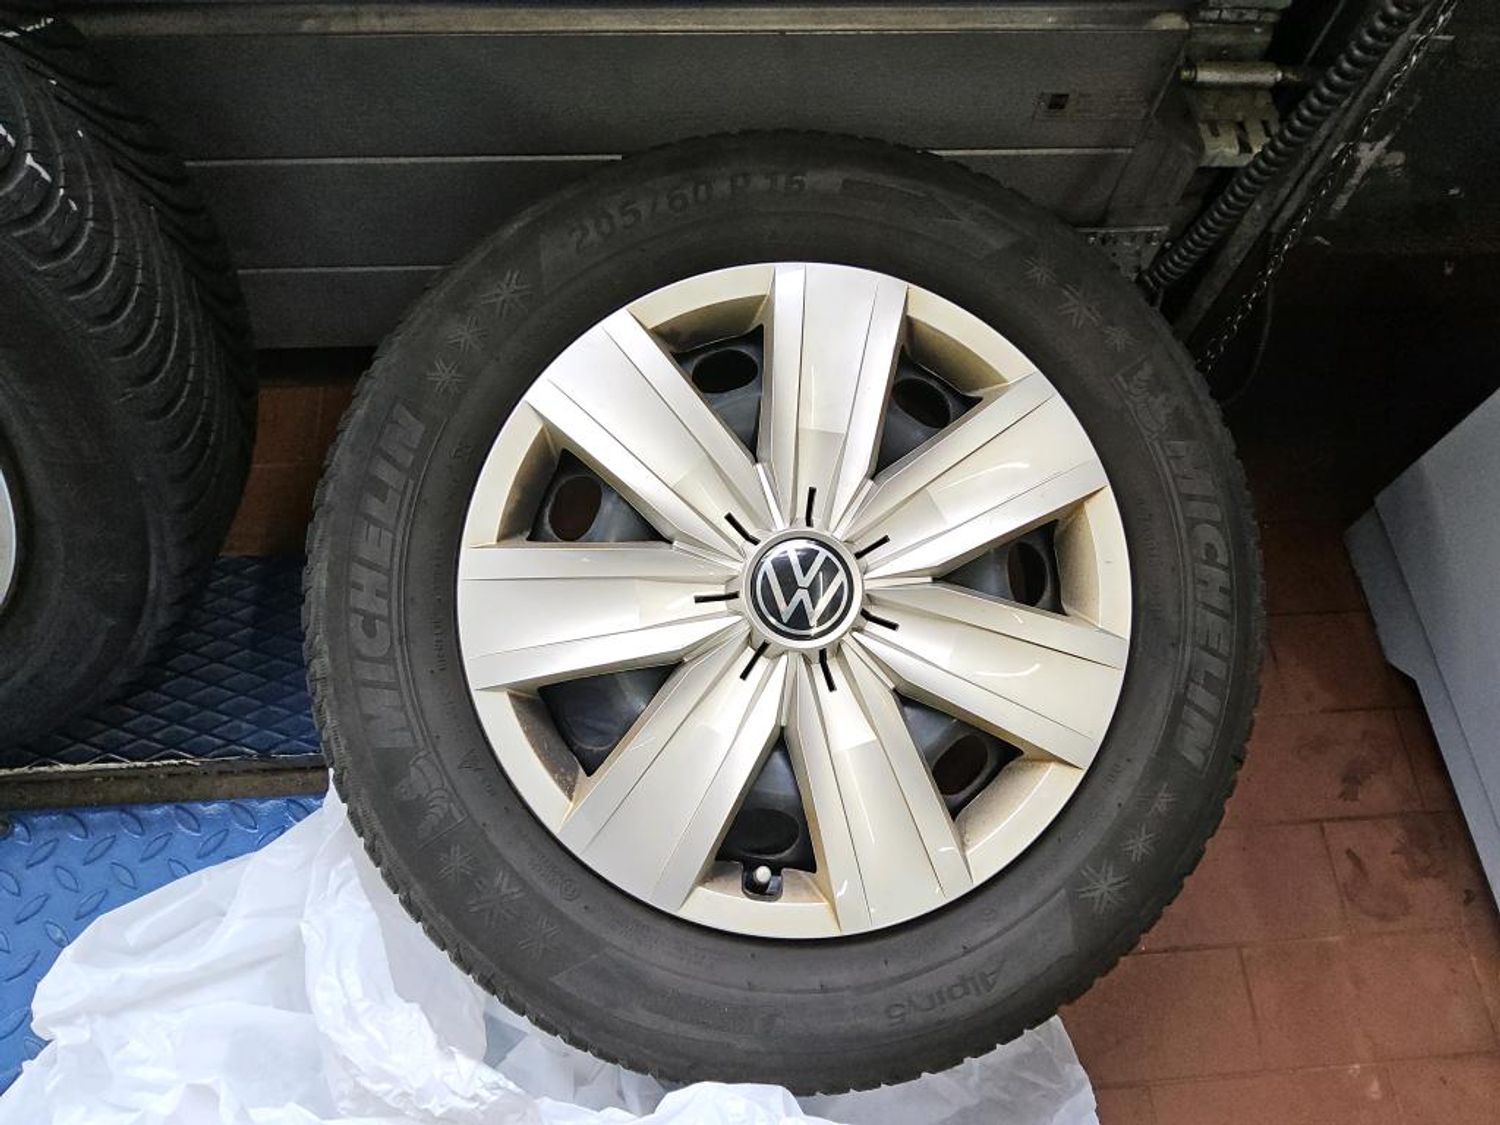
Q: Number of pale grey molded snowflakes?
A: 12